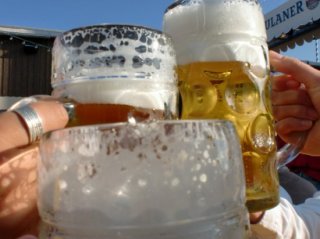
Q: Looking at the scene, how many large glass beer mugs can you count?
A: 3